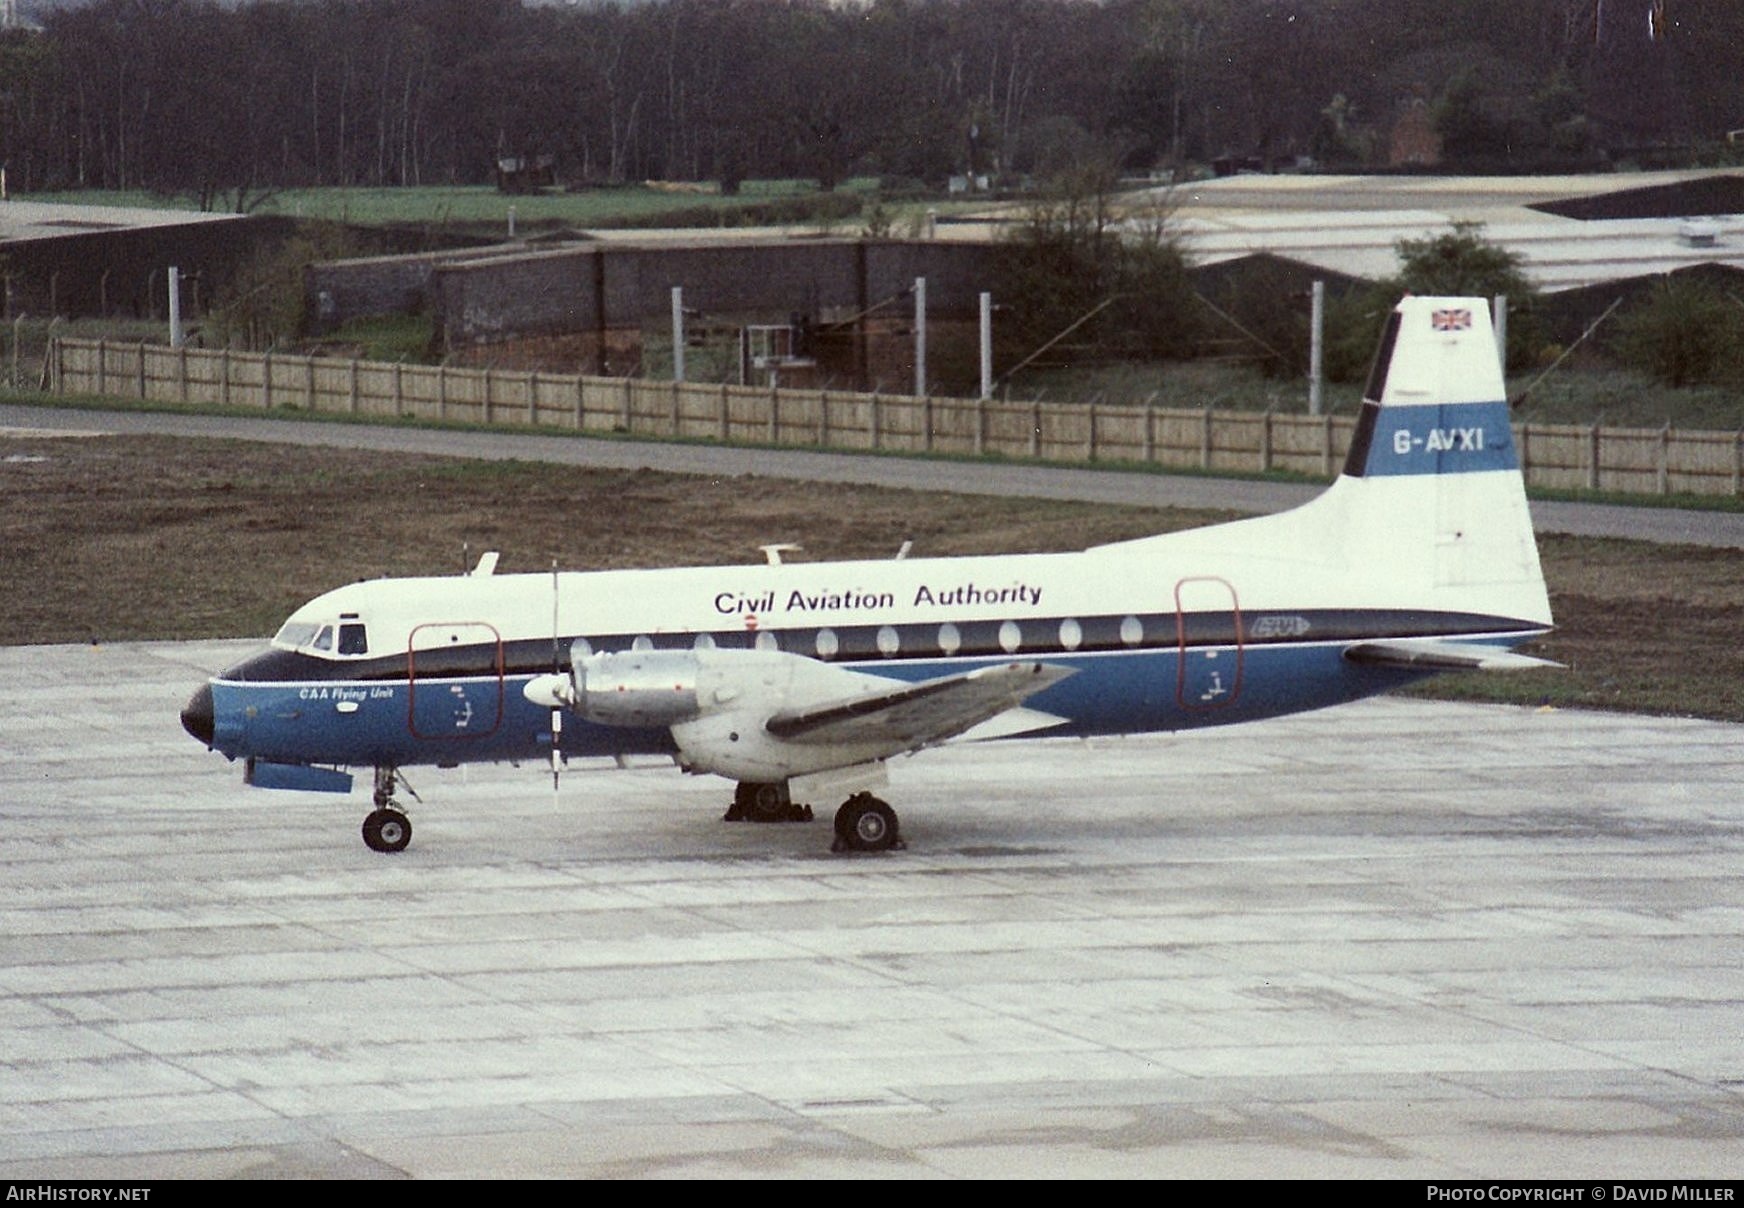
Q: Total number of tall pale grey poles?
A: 6